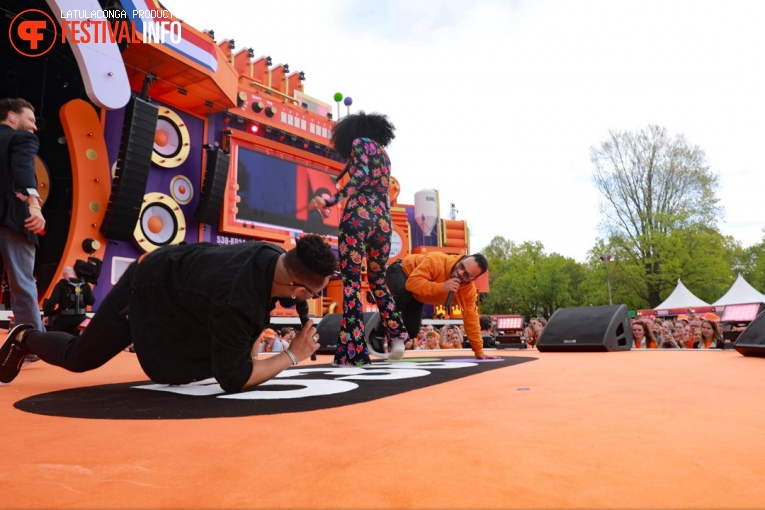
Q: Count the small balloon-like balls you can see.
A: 2